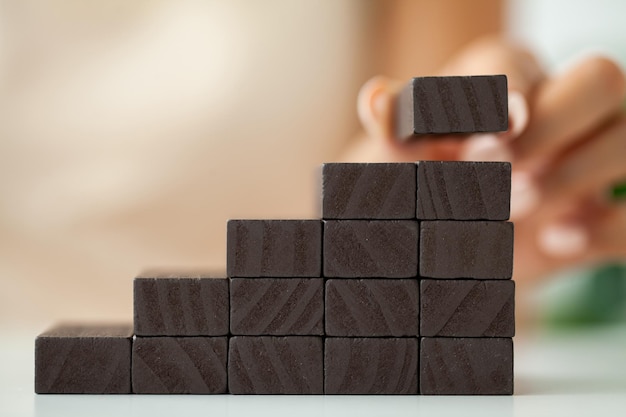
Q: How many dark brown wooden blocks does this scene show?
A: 15